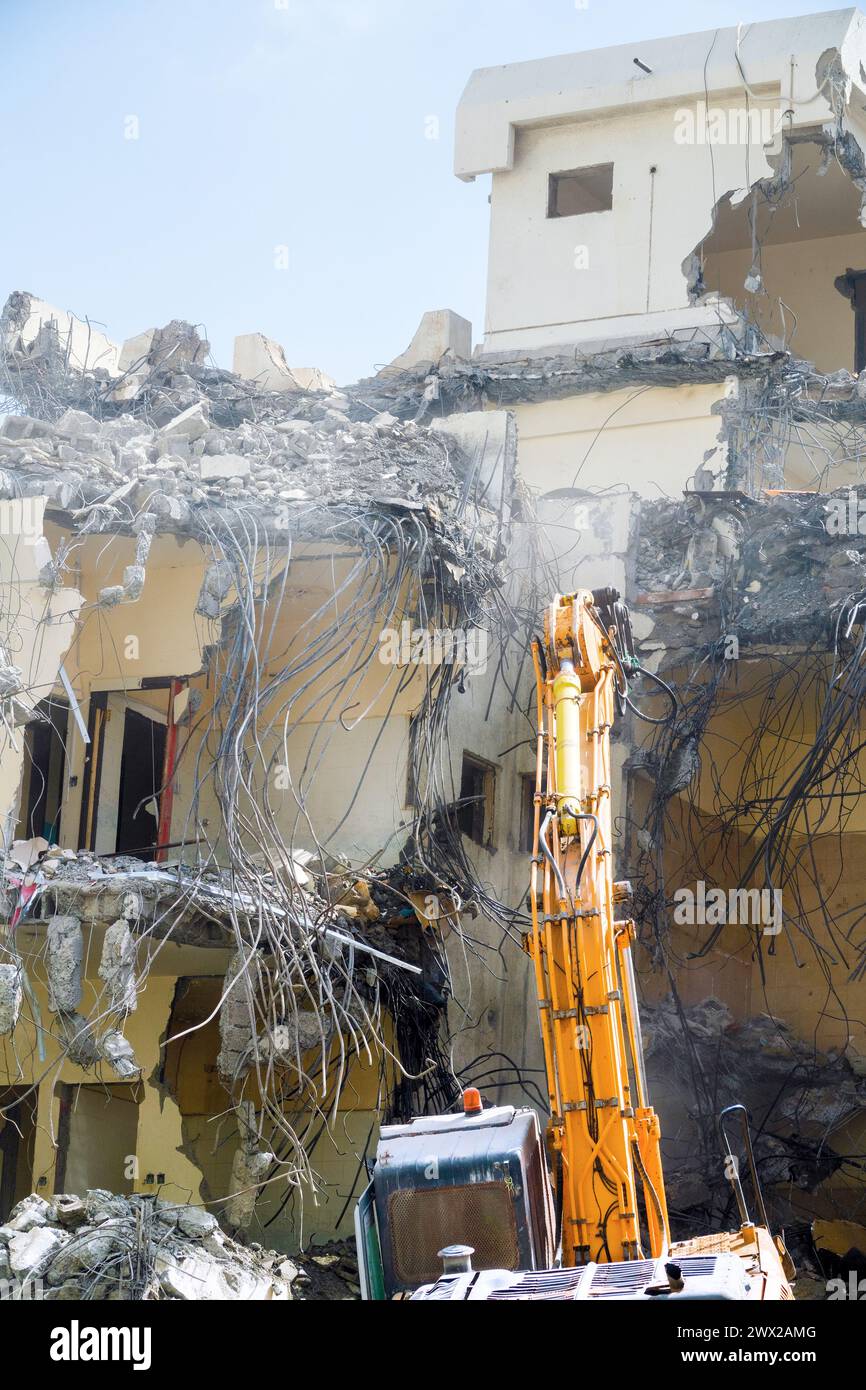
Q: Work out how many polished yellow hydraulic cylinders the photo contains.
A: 1